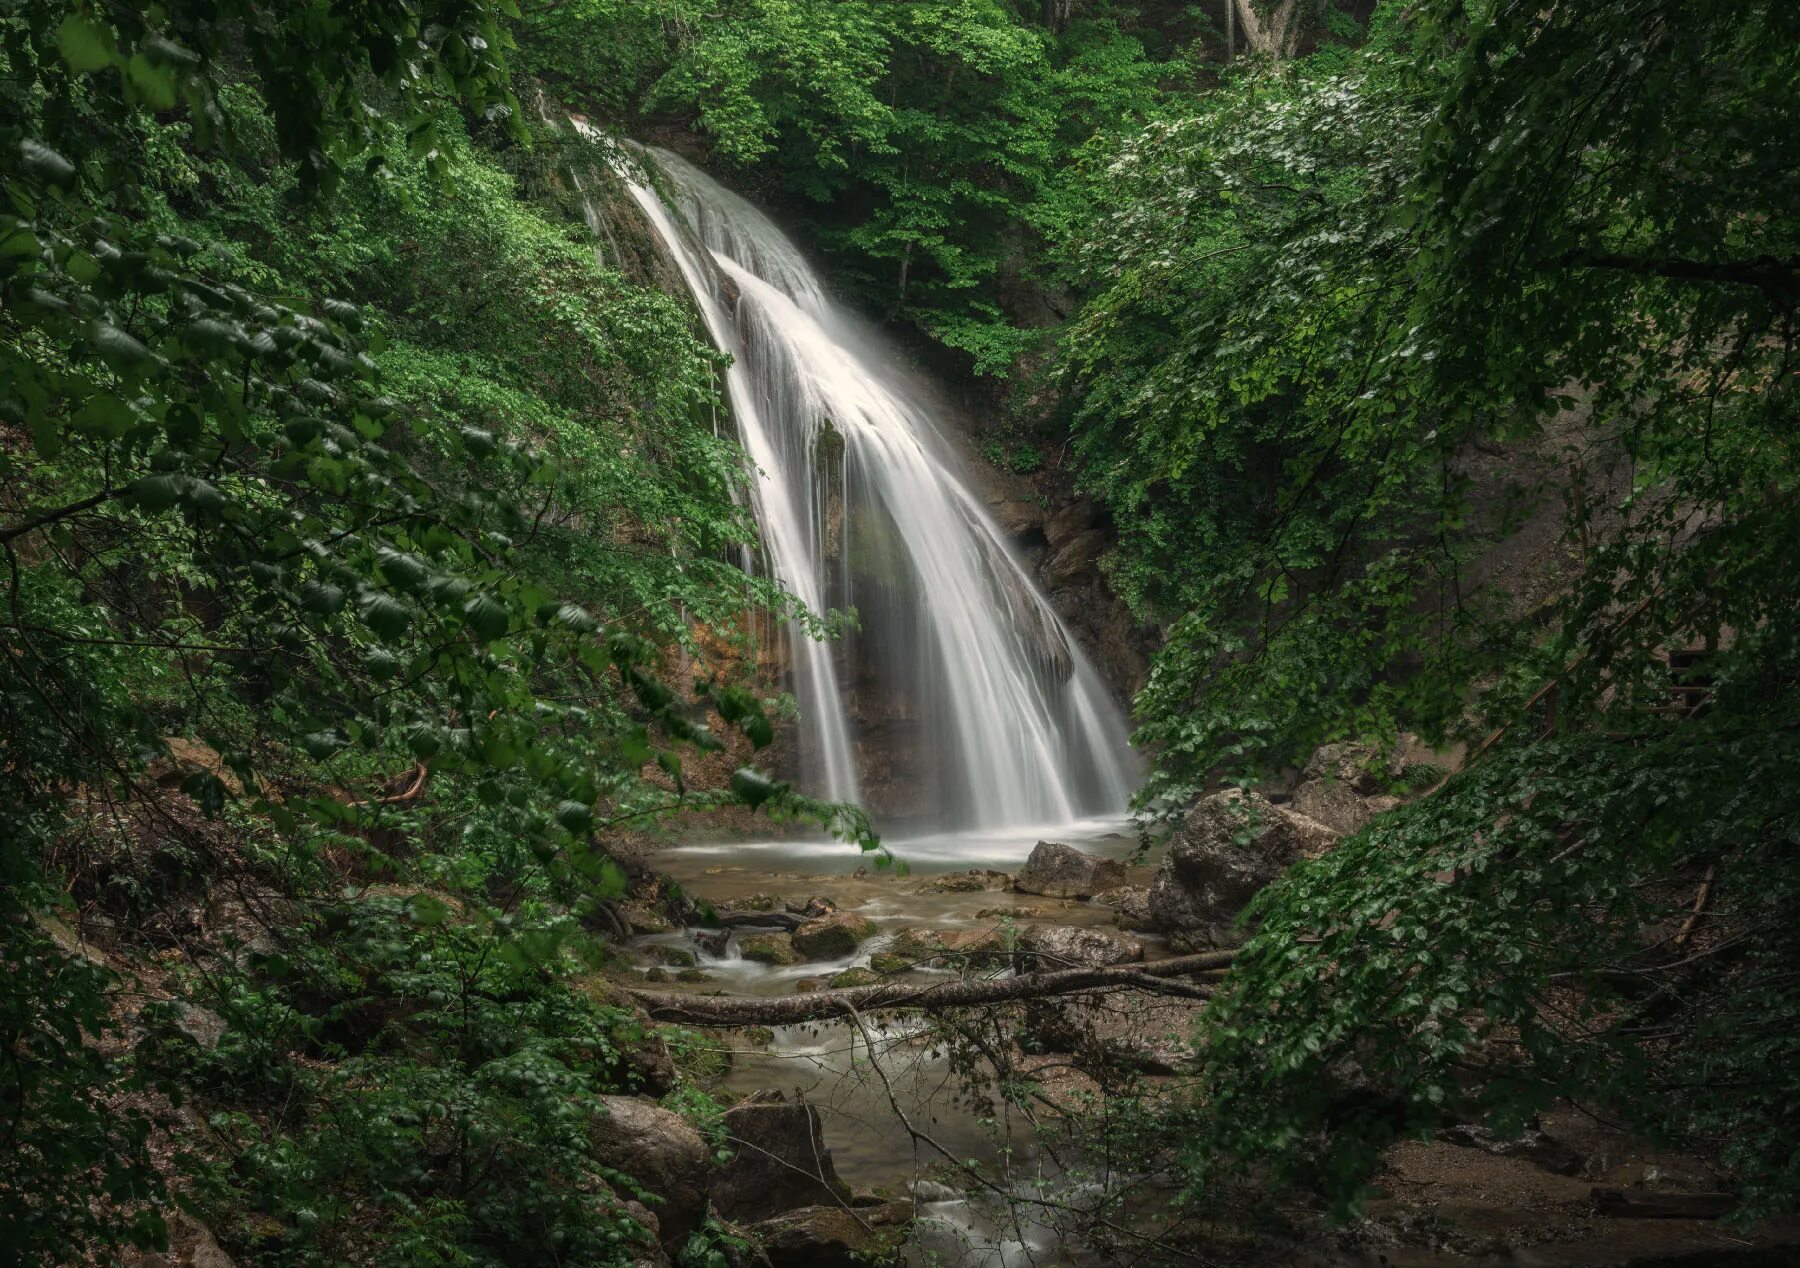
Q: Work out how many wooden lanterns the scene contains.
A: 0